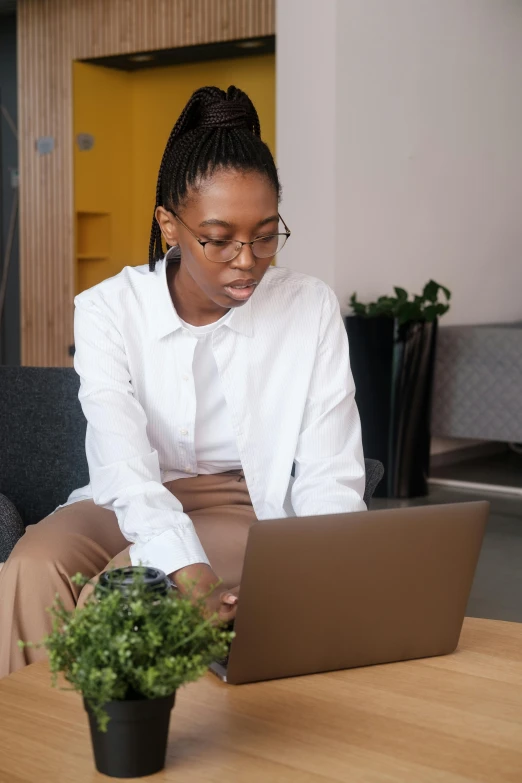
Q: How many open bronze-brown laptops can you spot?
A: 1